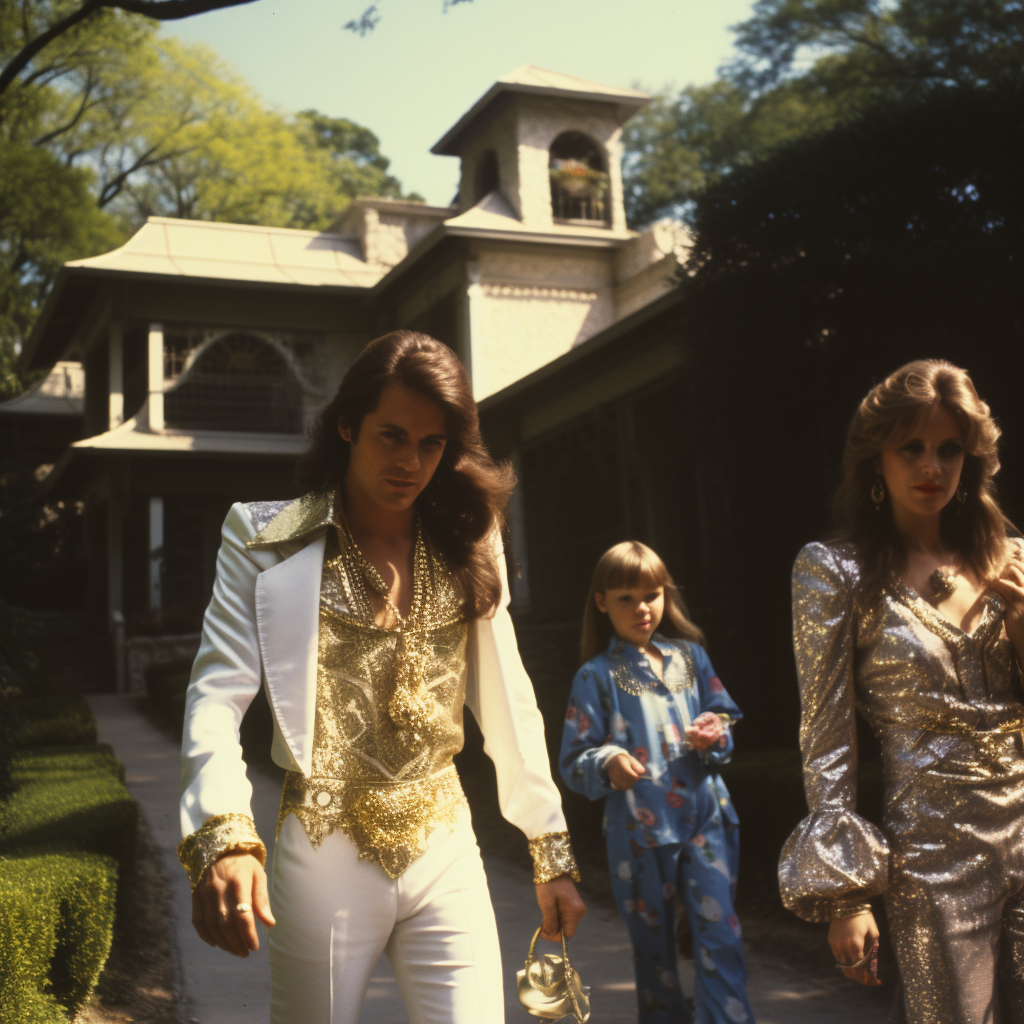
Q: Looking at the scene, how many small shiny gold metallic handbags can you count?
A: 1